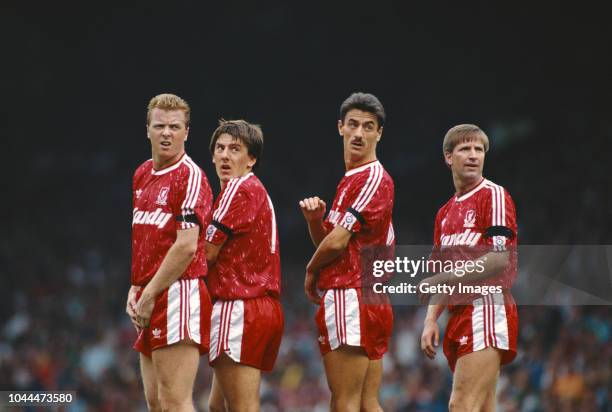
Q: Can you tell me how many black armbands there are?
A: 4